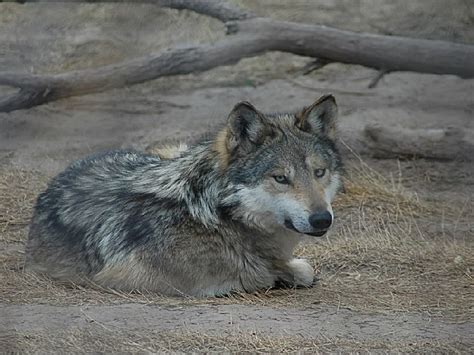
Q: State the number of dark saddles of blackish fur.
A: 1